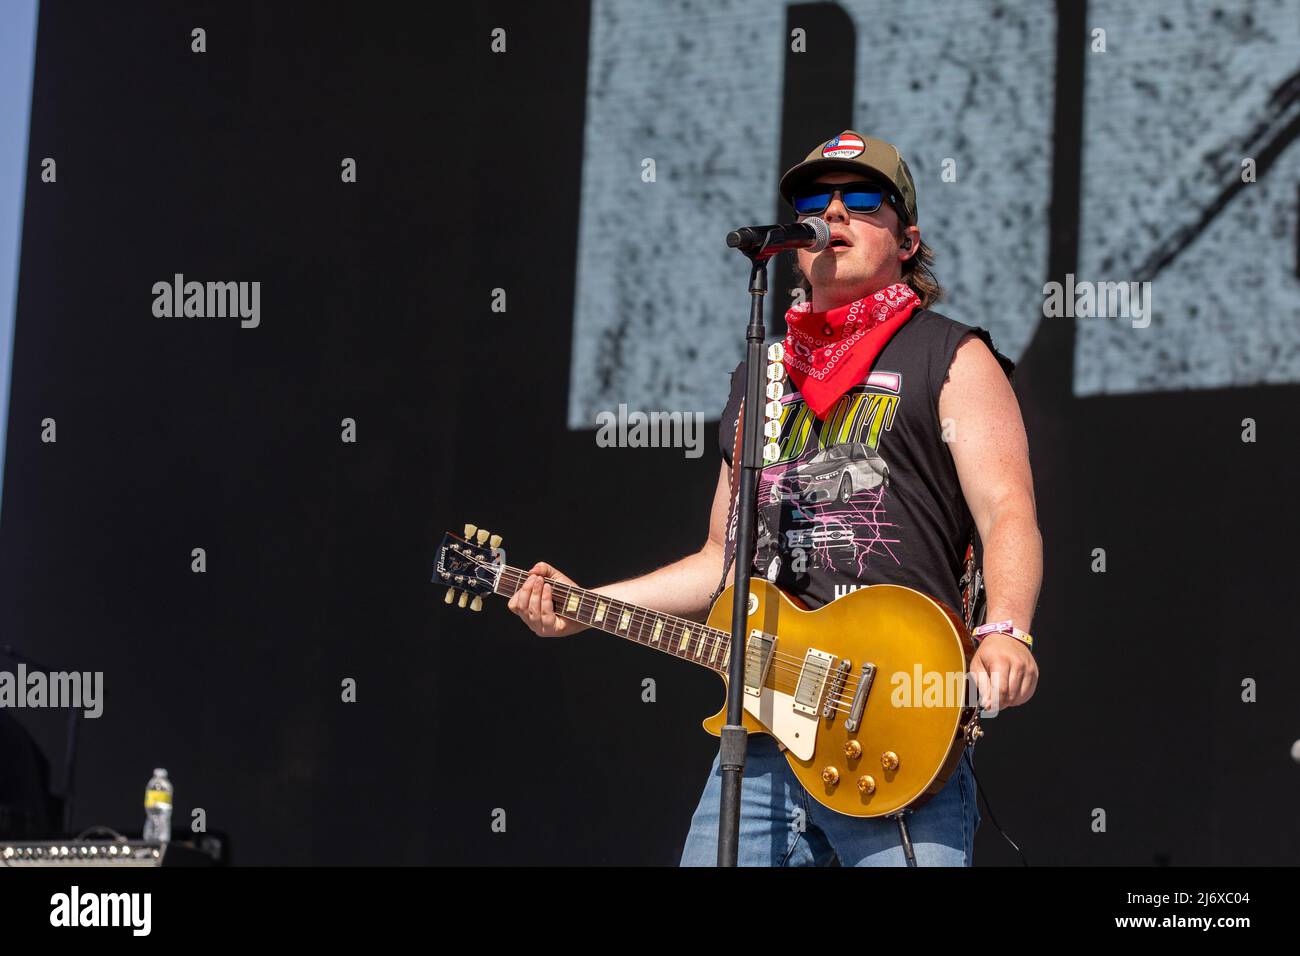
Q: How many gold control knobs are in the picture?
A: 4